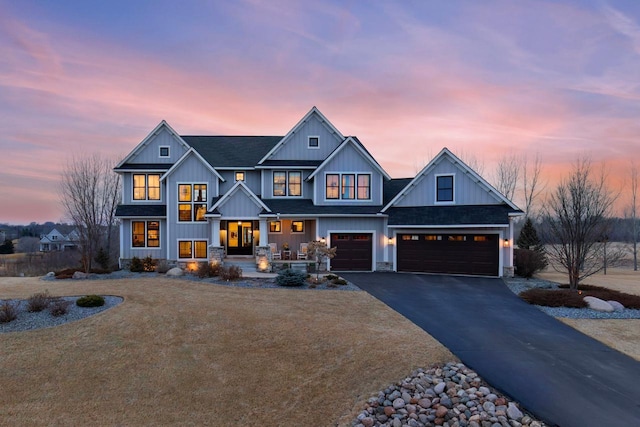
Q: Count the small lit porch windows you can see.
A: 2